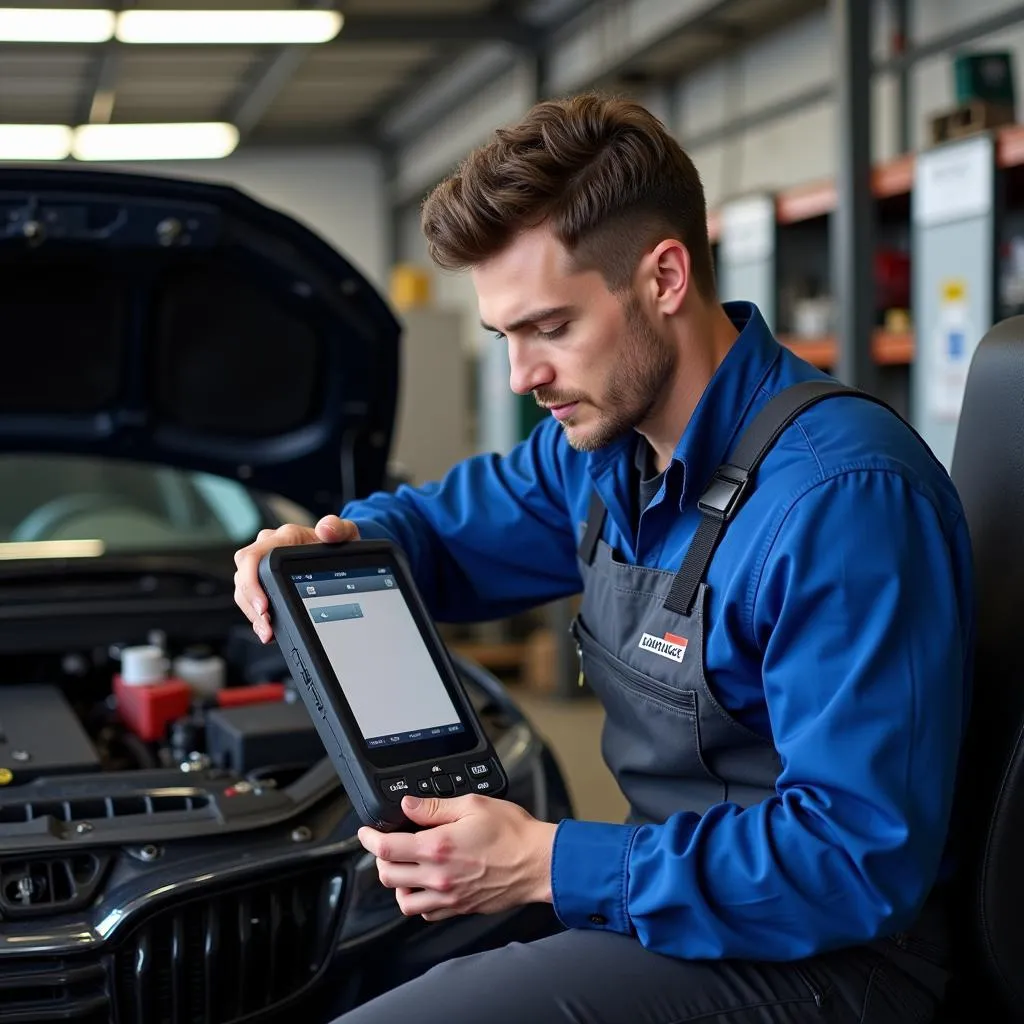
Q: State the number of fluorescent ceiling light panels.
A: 4